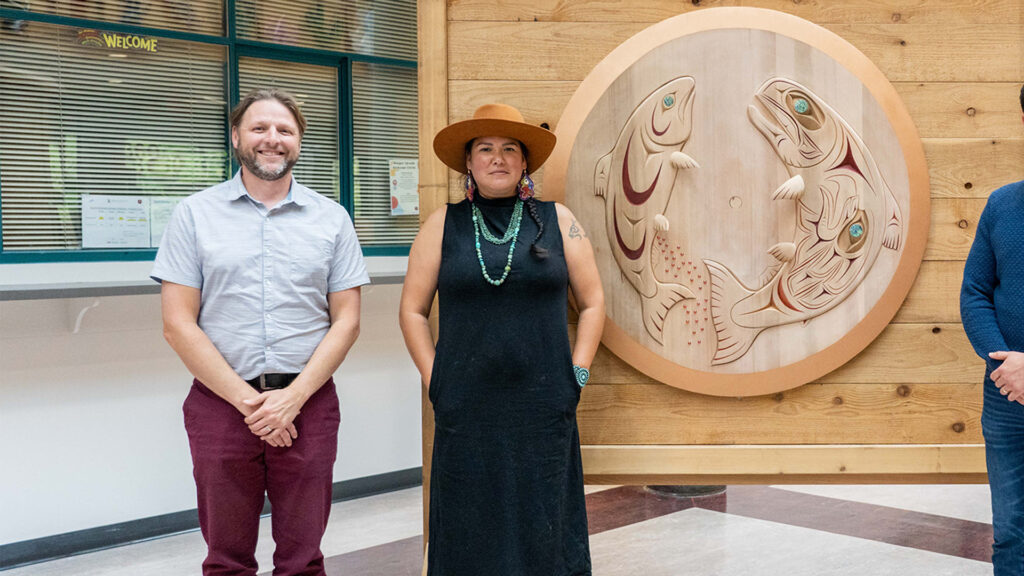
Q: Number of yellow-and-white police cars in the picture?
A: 0